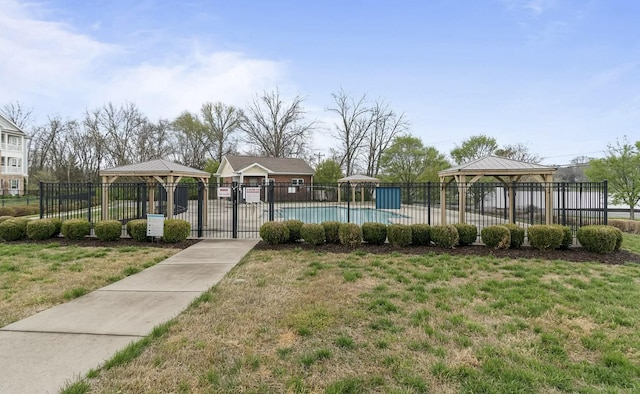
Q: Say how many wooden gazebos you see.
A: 3